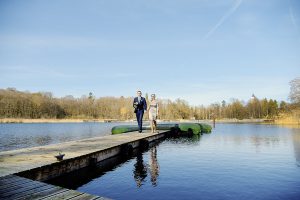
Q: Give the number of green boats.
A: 3